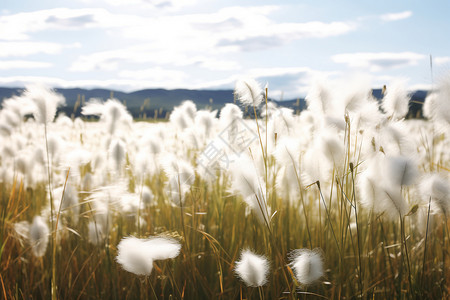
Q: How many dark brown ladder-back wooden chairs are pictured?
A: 0